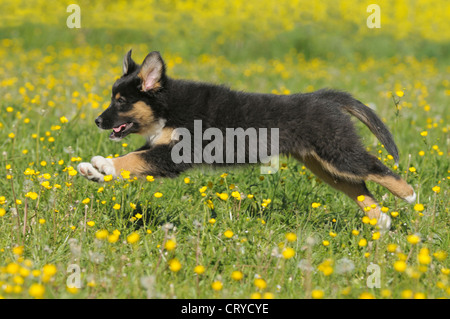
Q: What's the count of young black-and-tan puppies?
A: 1